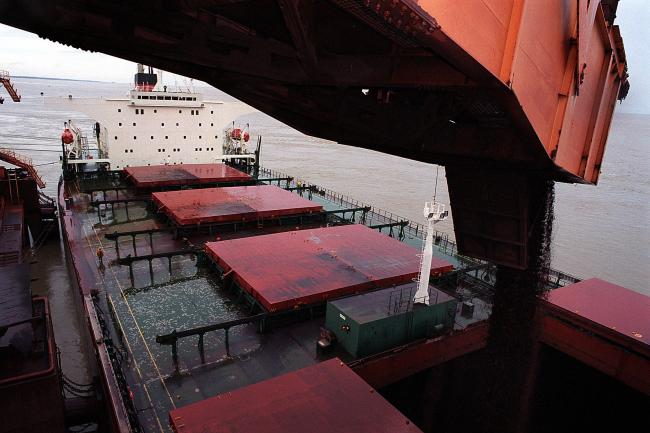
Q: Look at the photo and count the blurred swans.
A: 0